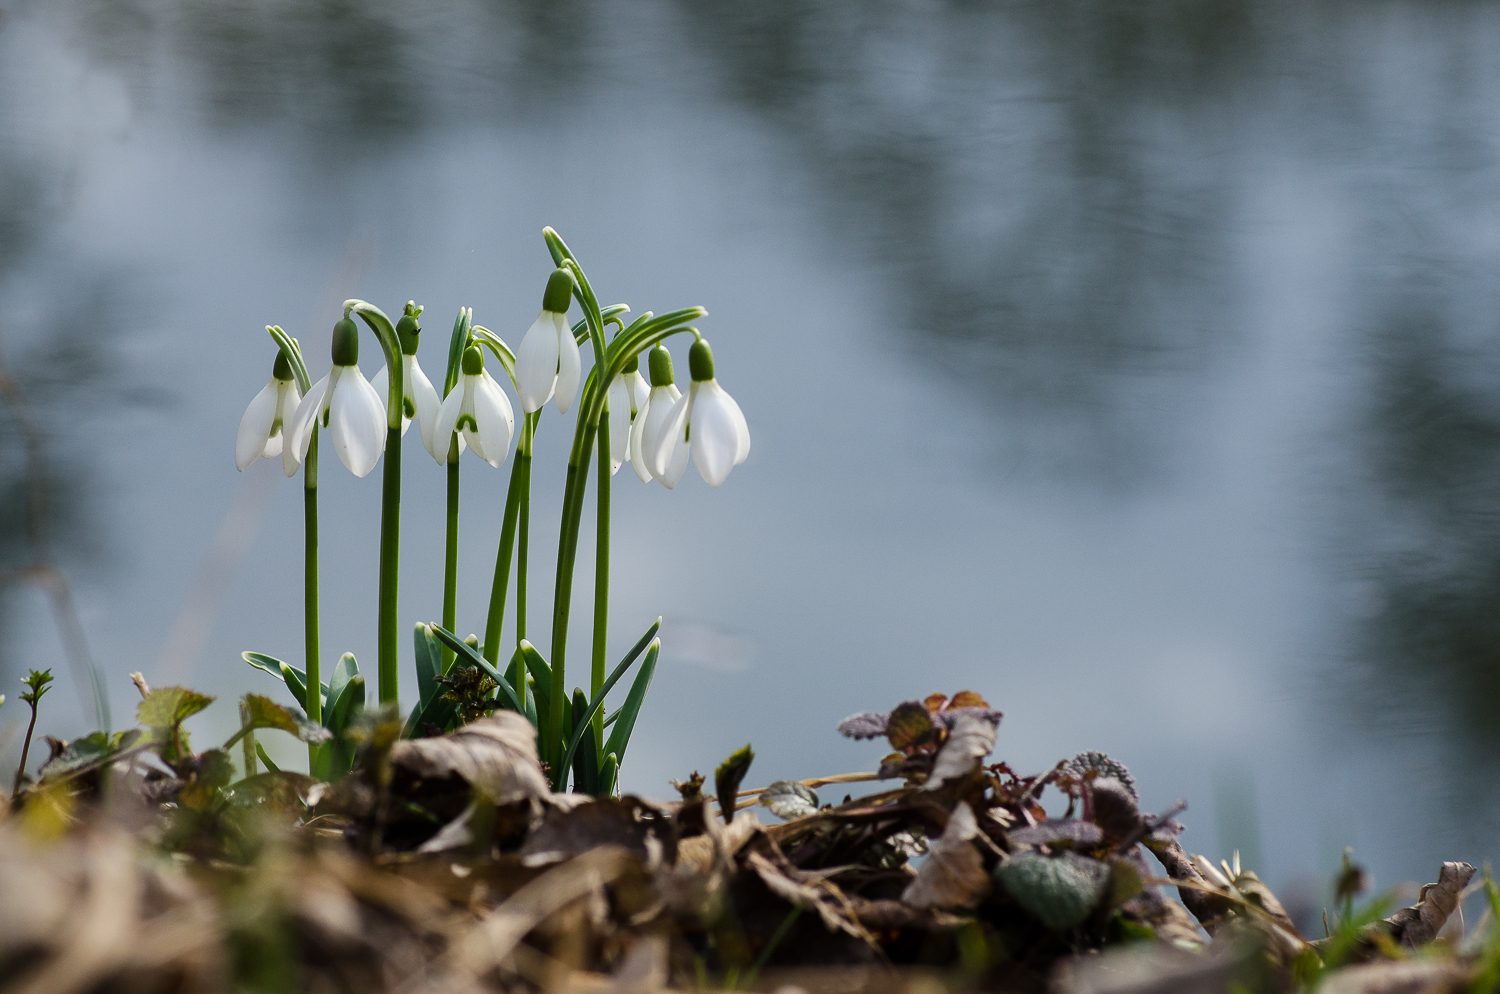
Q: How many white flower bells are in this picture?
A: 8